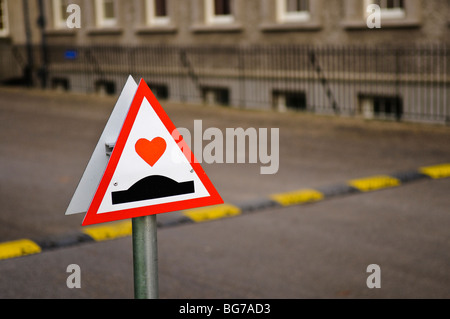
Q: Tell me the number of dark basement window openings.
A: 6